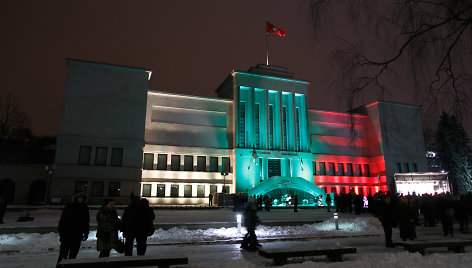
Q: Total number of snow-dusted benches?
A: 3